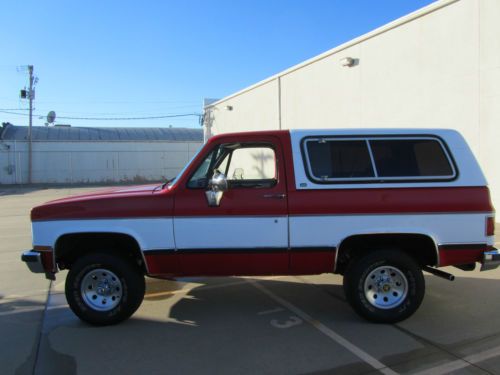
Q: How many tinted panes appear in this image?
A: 2